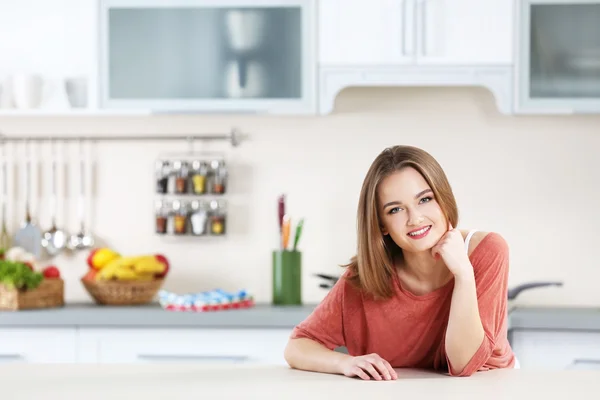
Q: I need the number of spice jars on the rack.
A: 8